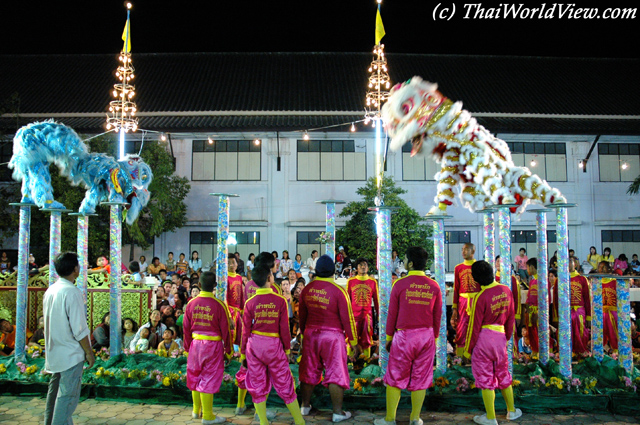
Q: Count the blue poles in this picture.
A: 14